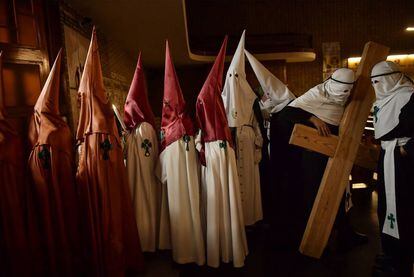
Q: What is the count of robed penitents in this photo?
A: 10